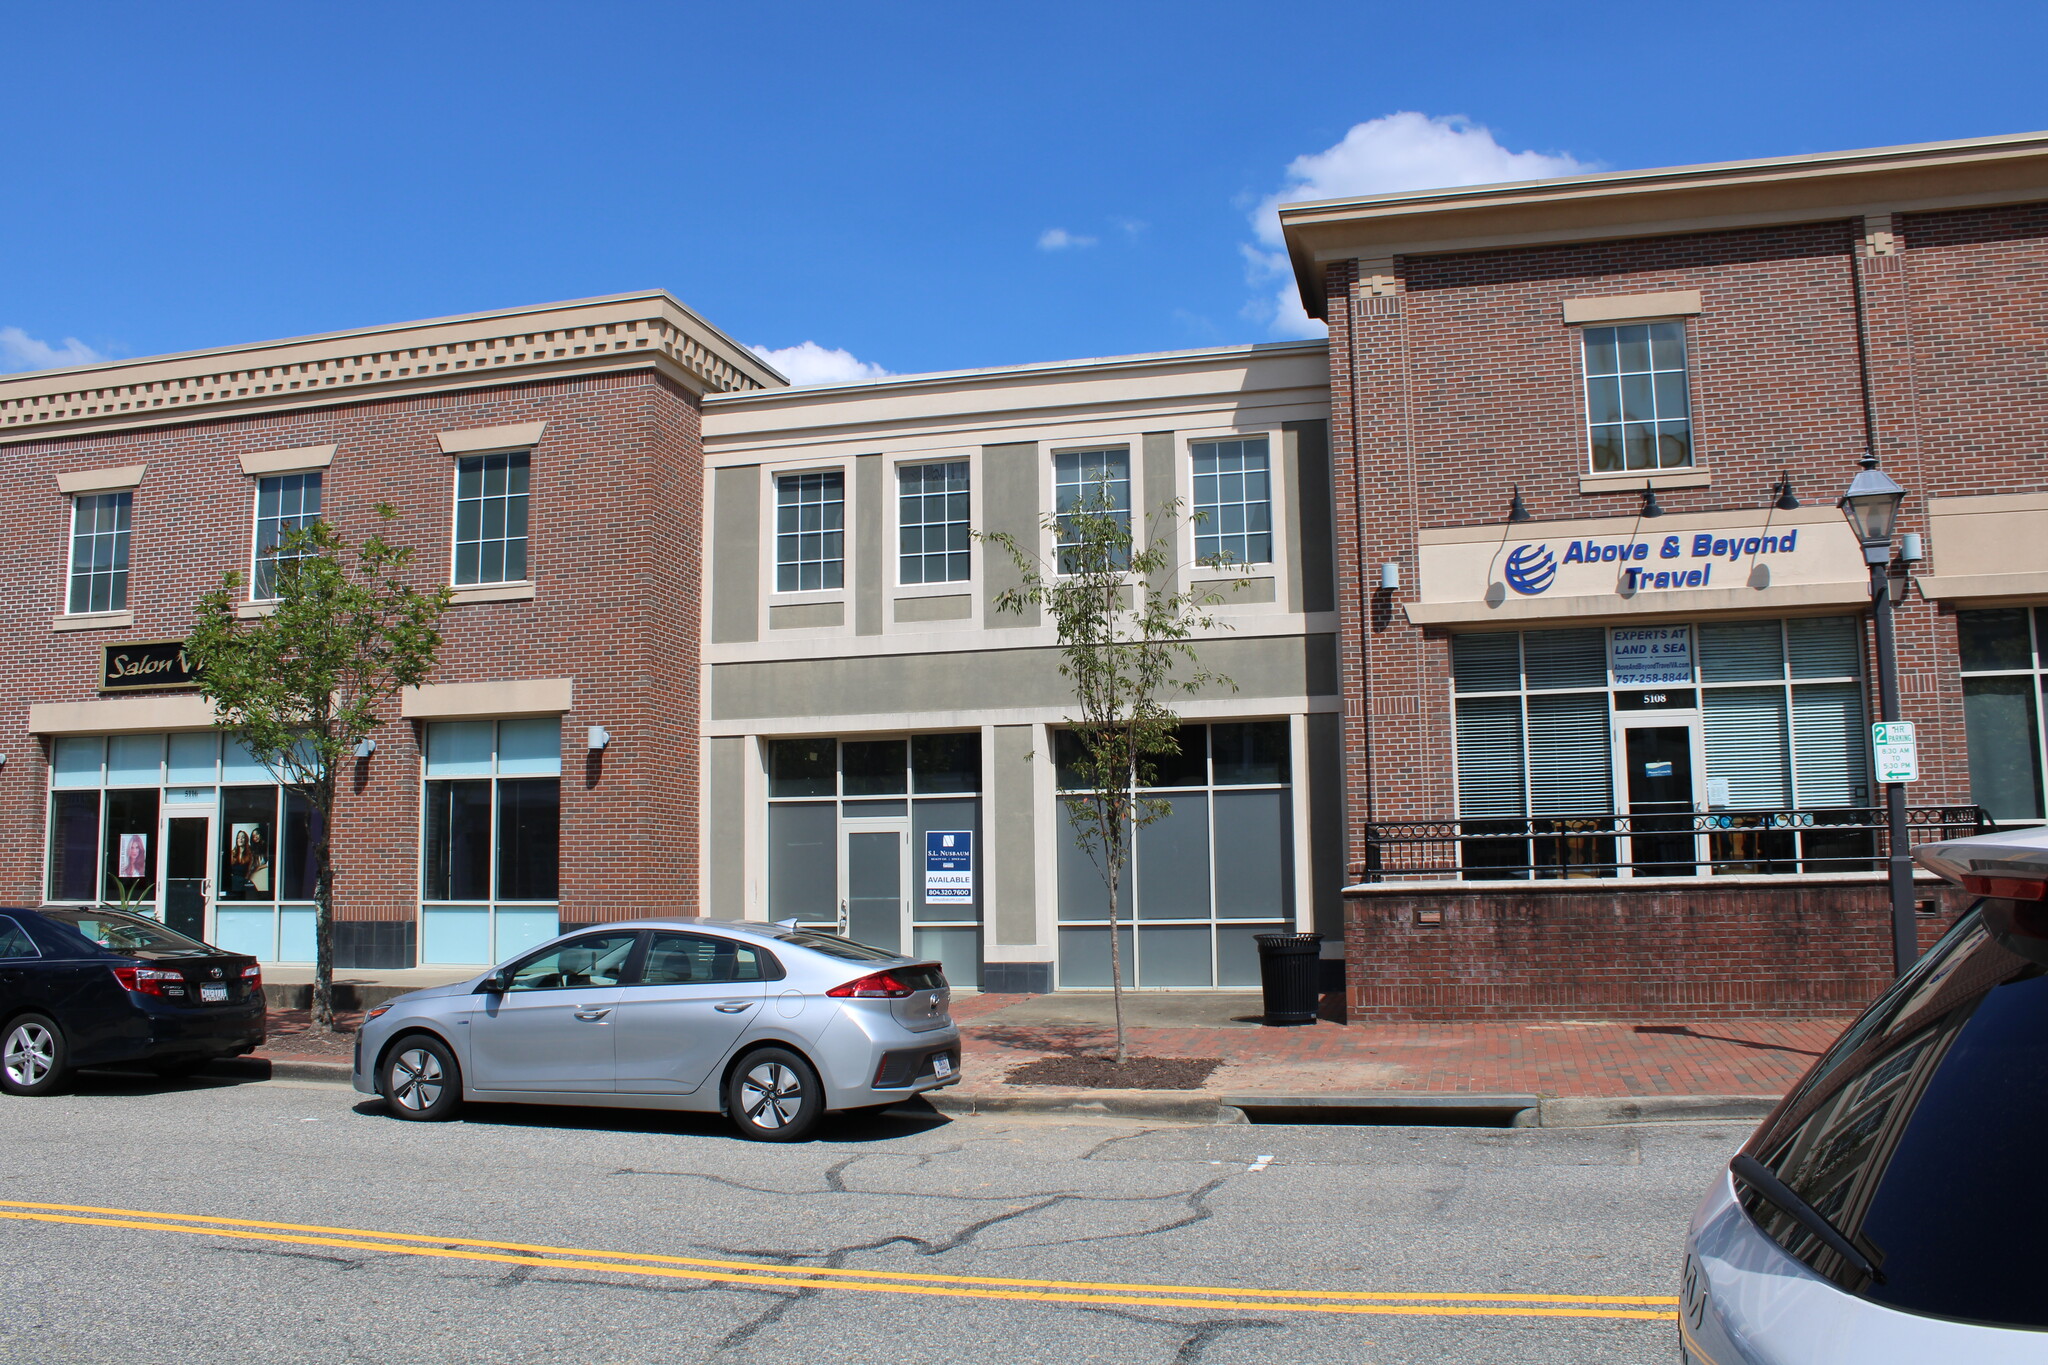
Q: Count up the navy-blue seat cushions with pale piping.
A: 0